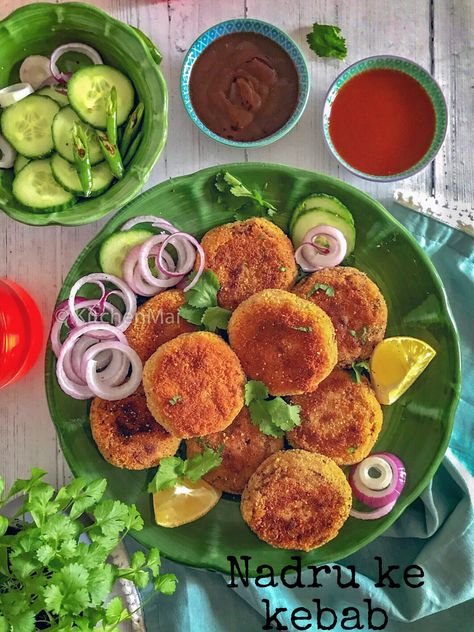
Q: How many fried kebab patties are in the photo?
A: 9